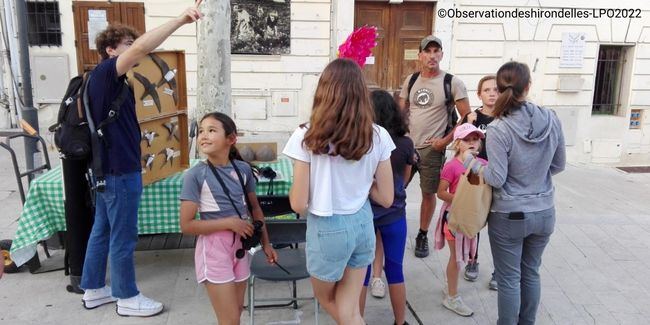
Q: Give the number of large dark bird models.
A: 2